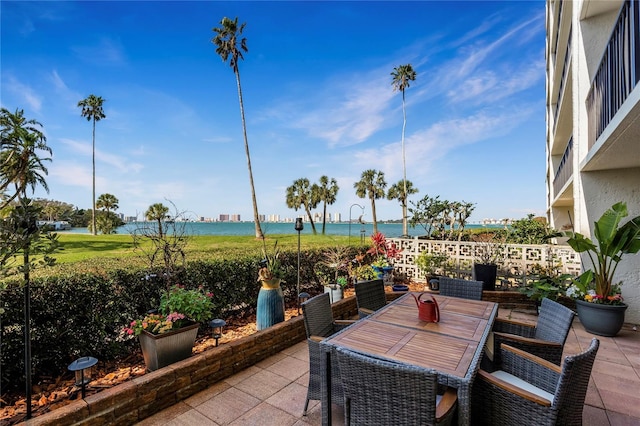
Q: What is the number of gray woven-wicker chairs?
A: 6